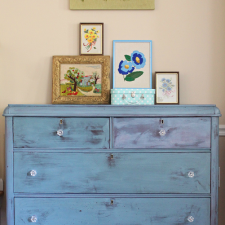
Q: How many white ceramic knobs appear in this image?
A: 6